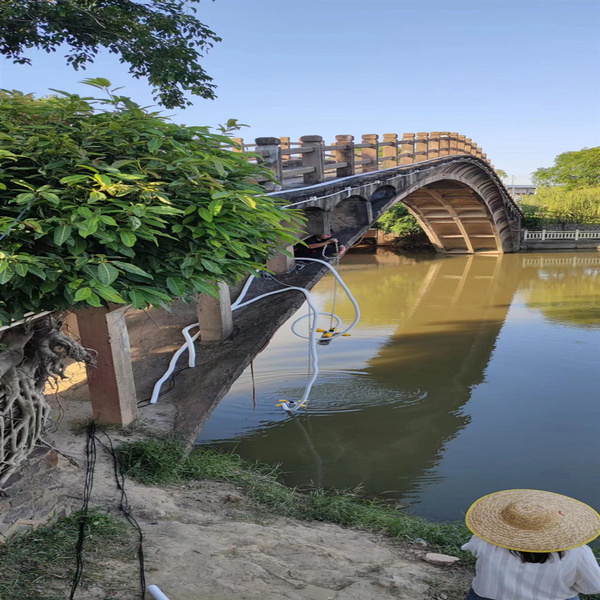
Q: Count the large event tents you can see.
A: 0